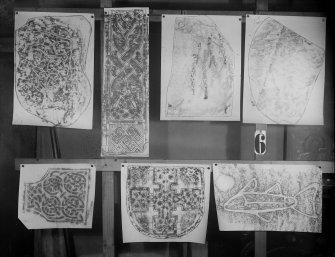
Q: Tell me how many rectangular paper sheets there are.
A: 7